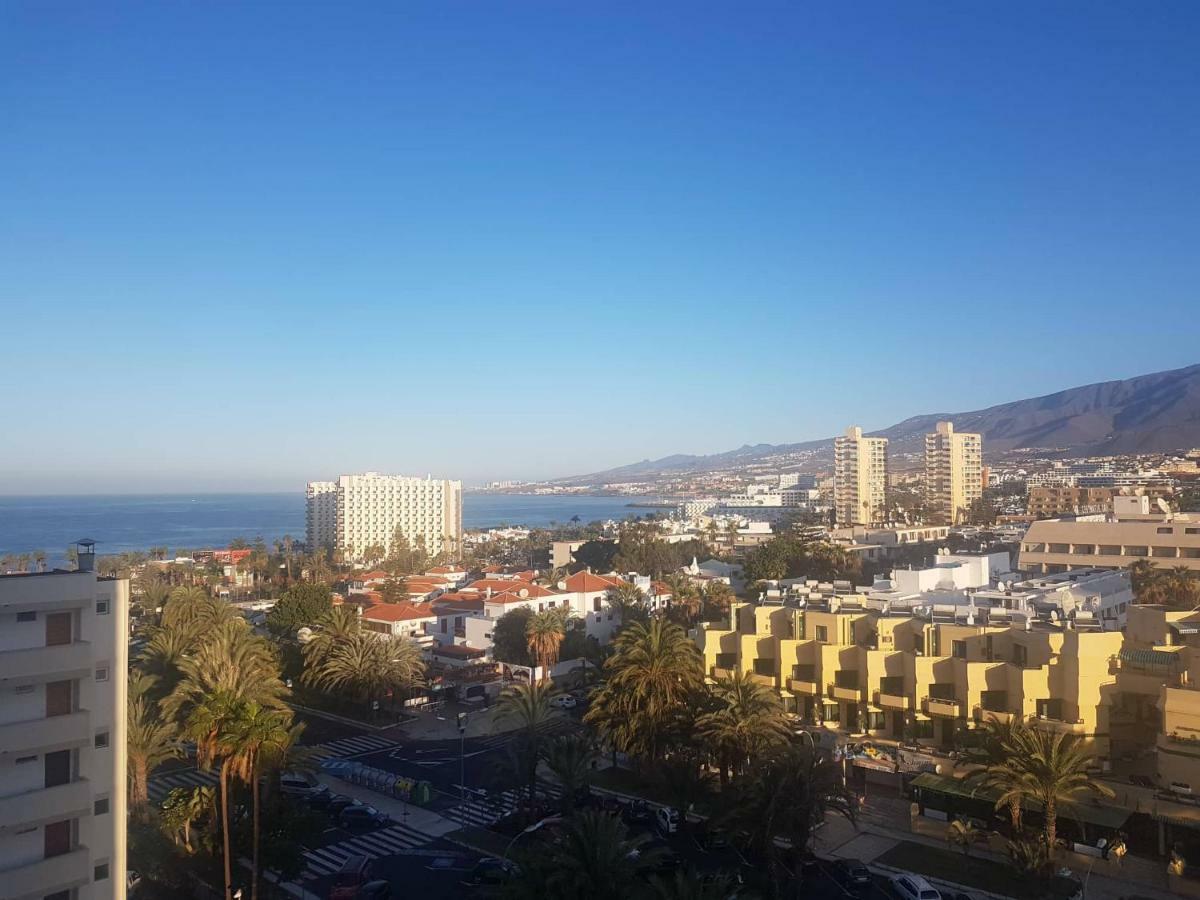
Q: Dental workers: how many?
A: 0